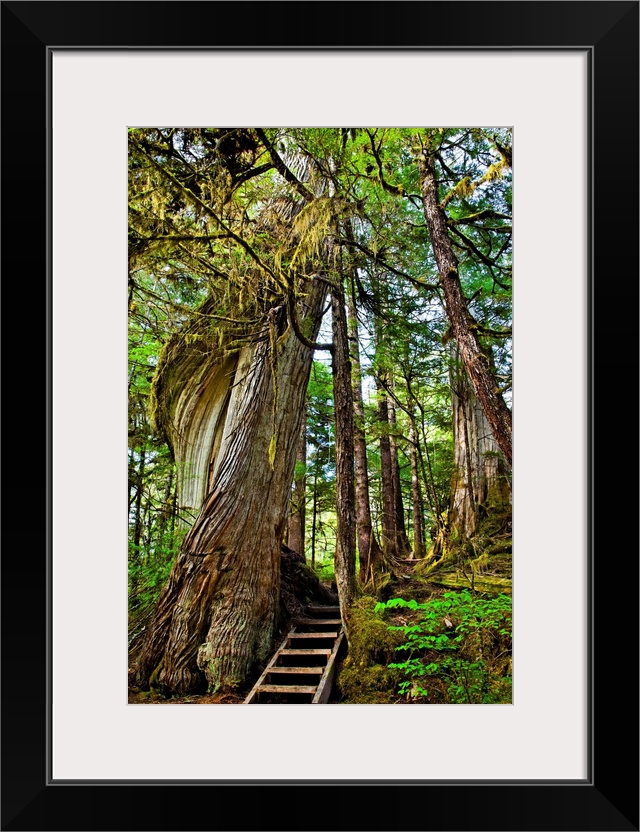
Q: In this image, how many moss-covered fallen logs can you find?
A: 1